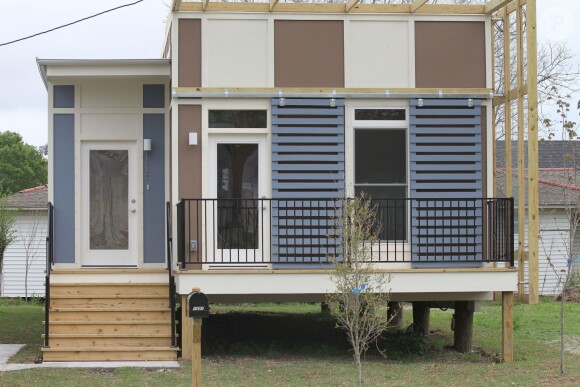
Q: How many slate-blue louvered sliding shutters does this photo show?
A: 2